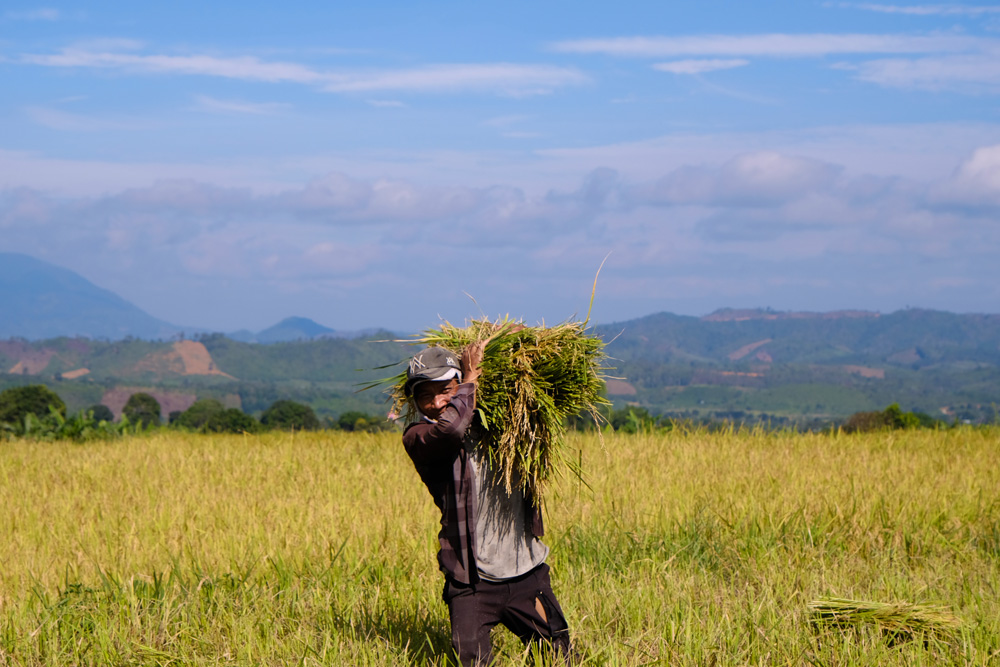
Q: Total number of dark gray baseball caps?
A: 1